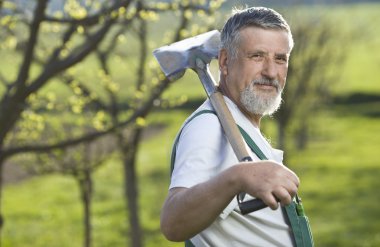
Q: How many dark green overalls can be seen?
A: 1